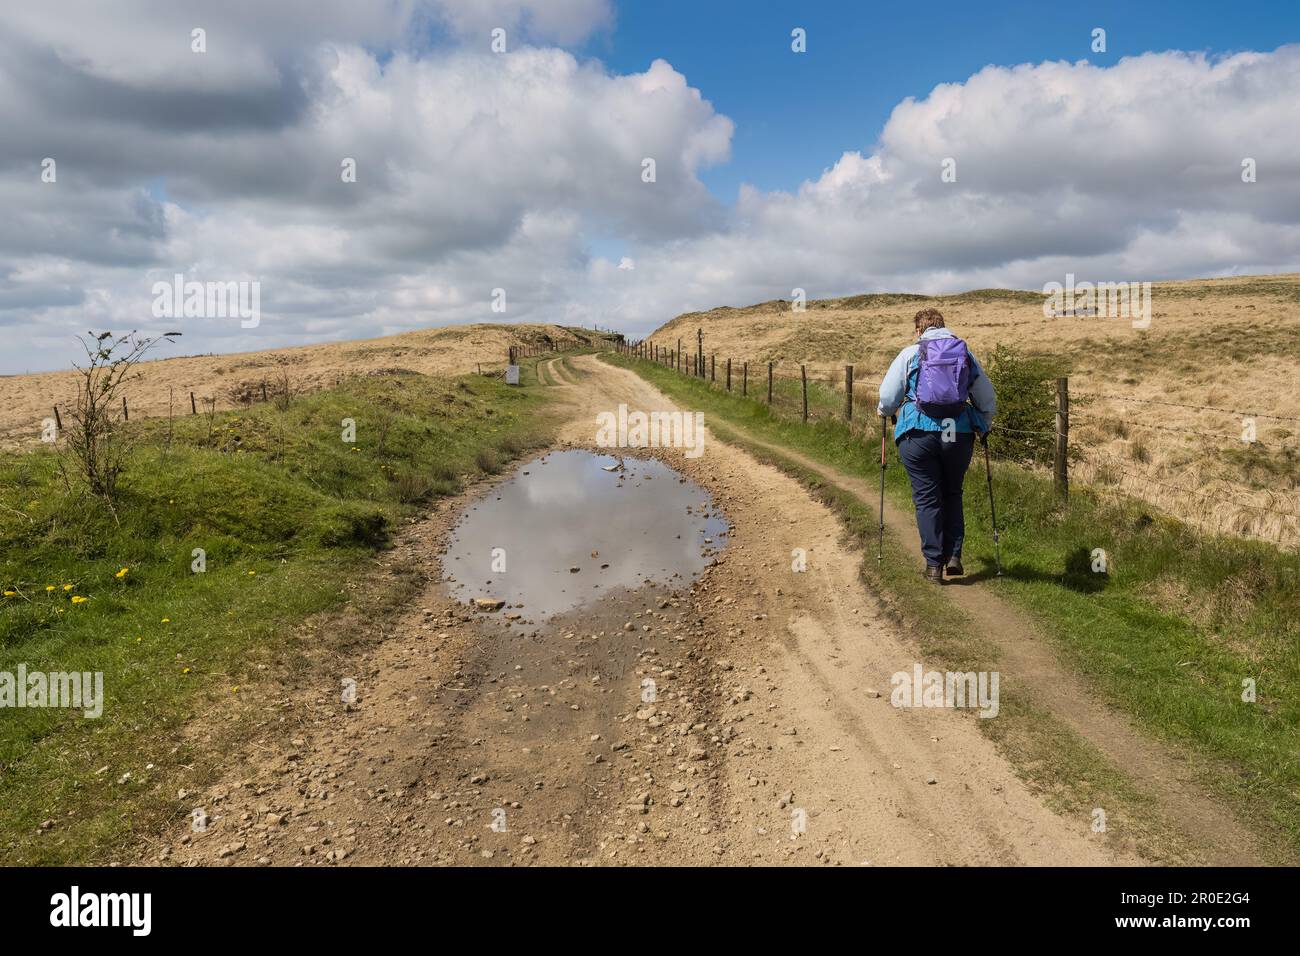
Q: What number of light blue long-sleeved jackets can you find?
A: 1